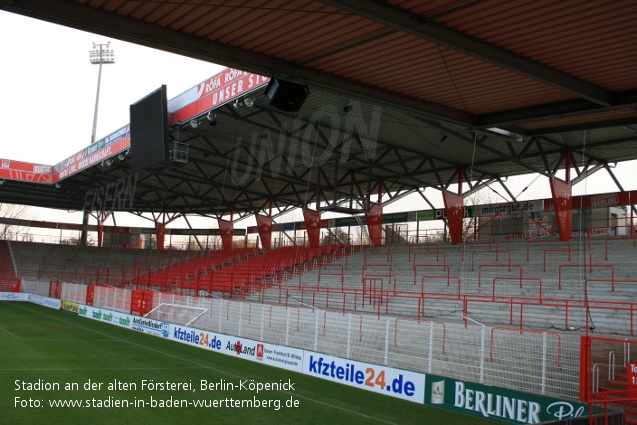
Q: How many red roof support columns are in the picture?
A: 8